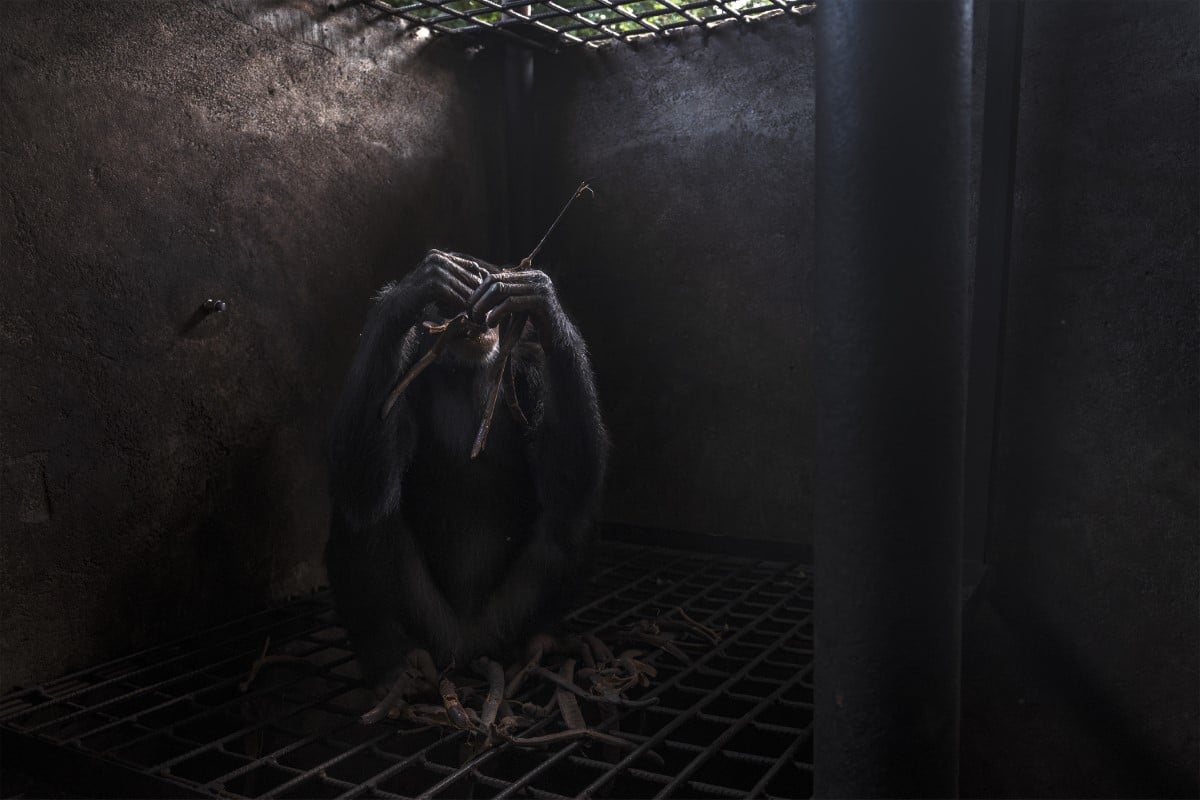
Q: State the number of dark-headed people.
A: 0